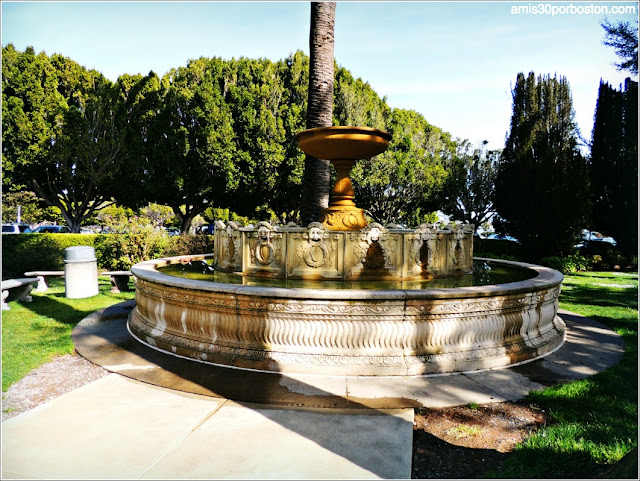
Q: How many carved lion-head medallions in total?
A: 6